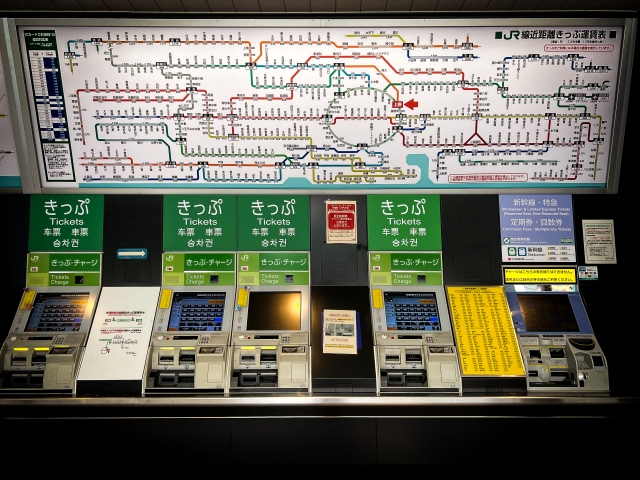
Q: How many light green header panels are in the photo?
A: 4